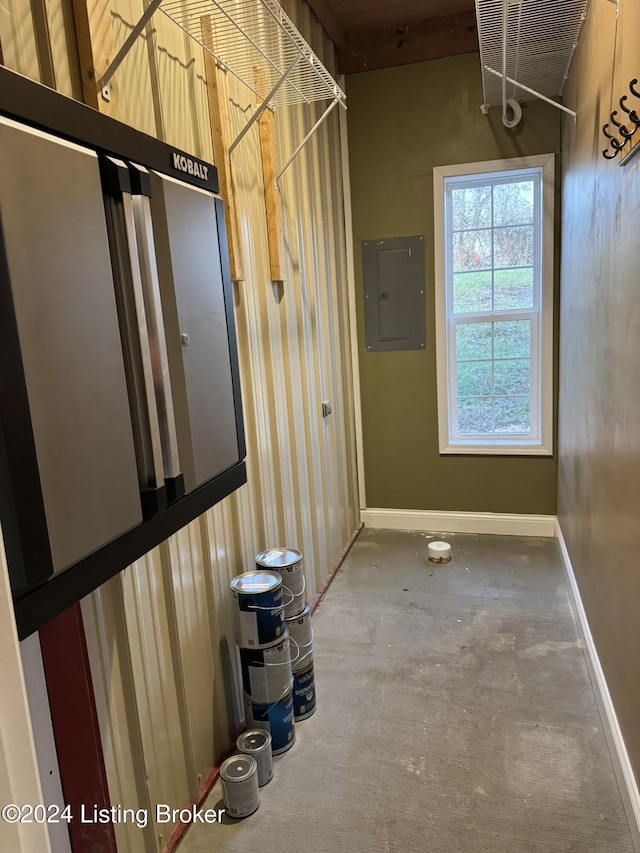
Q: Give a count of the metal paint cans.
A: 8